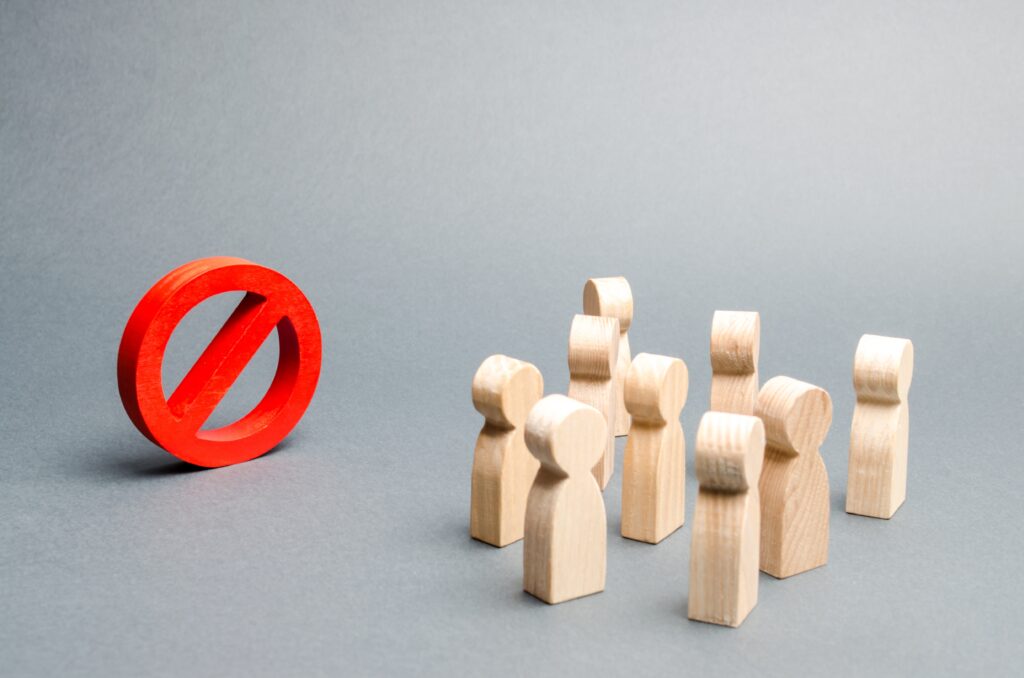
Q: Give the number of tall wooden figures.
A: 9